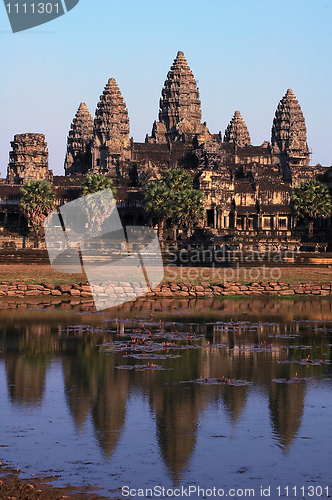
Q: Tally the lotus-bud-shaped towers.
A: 5